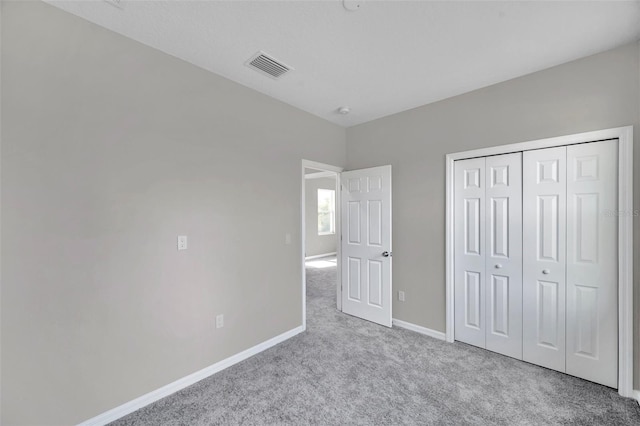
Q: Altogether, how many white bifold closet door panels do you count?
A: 4